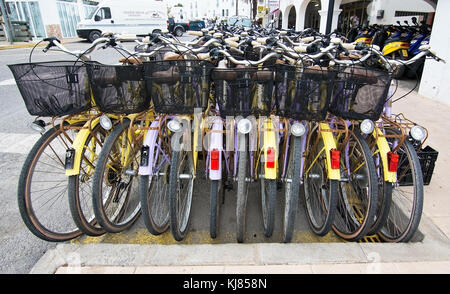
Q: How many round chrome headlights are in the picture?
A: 7